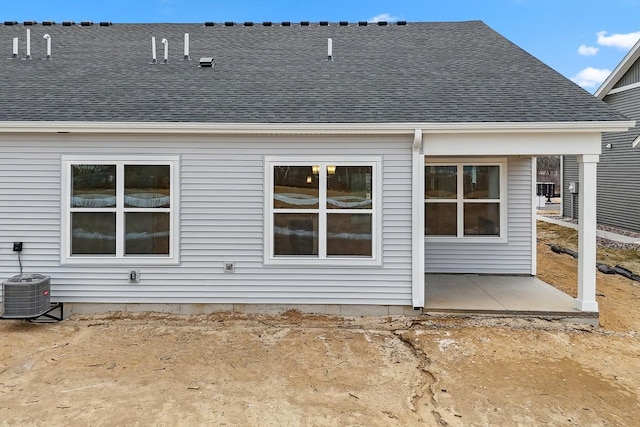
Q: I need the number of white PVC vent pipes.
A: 7